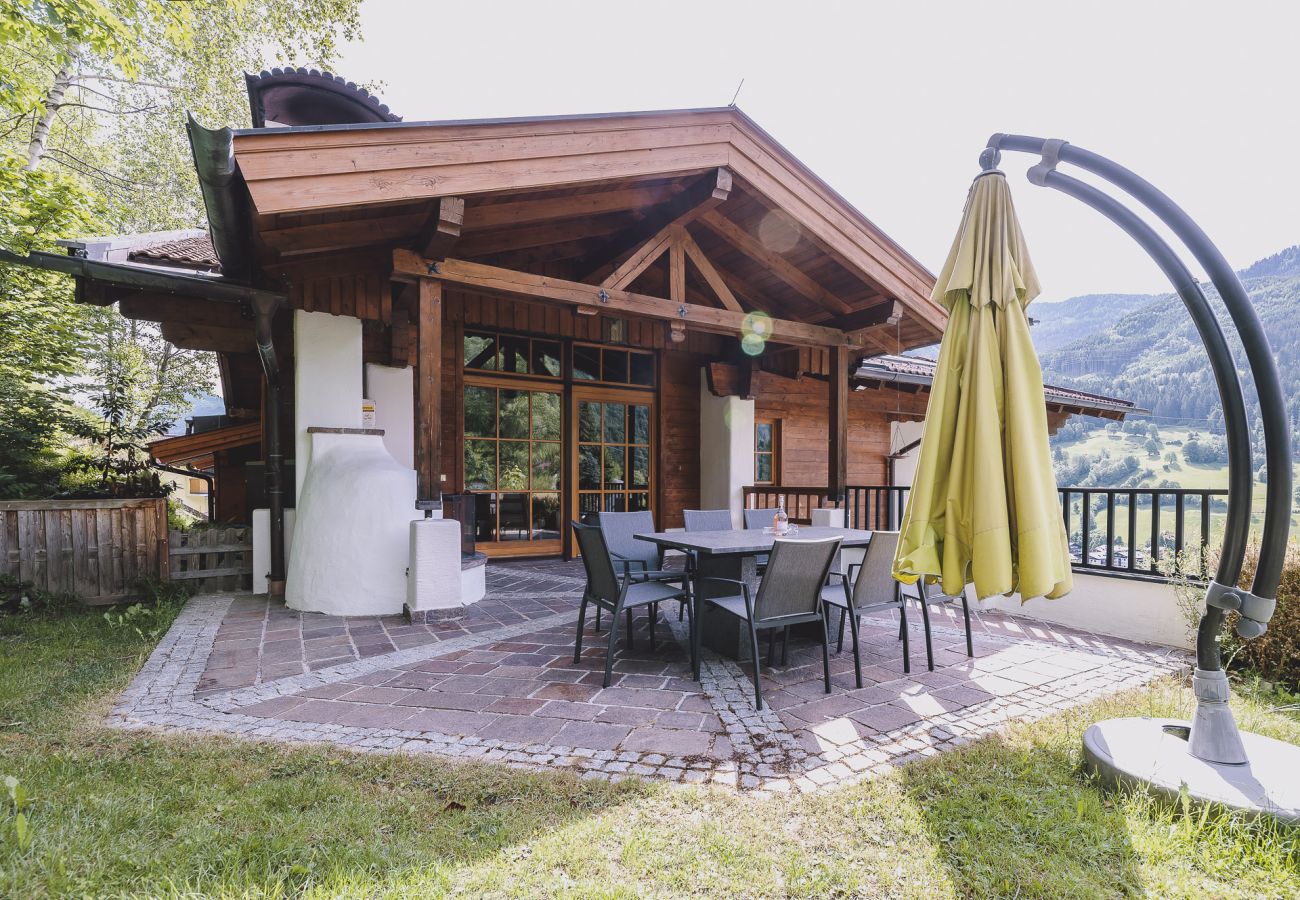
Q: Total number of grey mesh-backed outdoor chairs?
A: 7